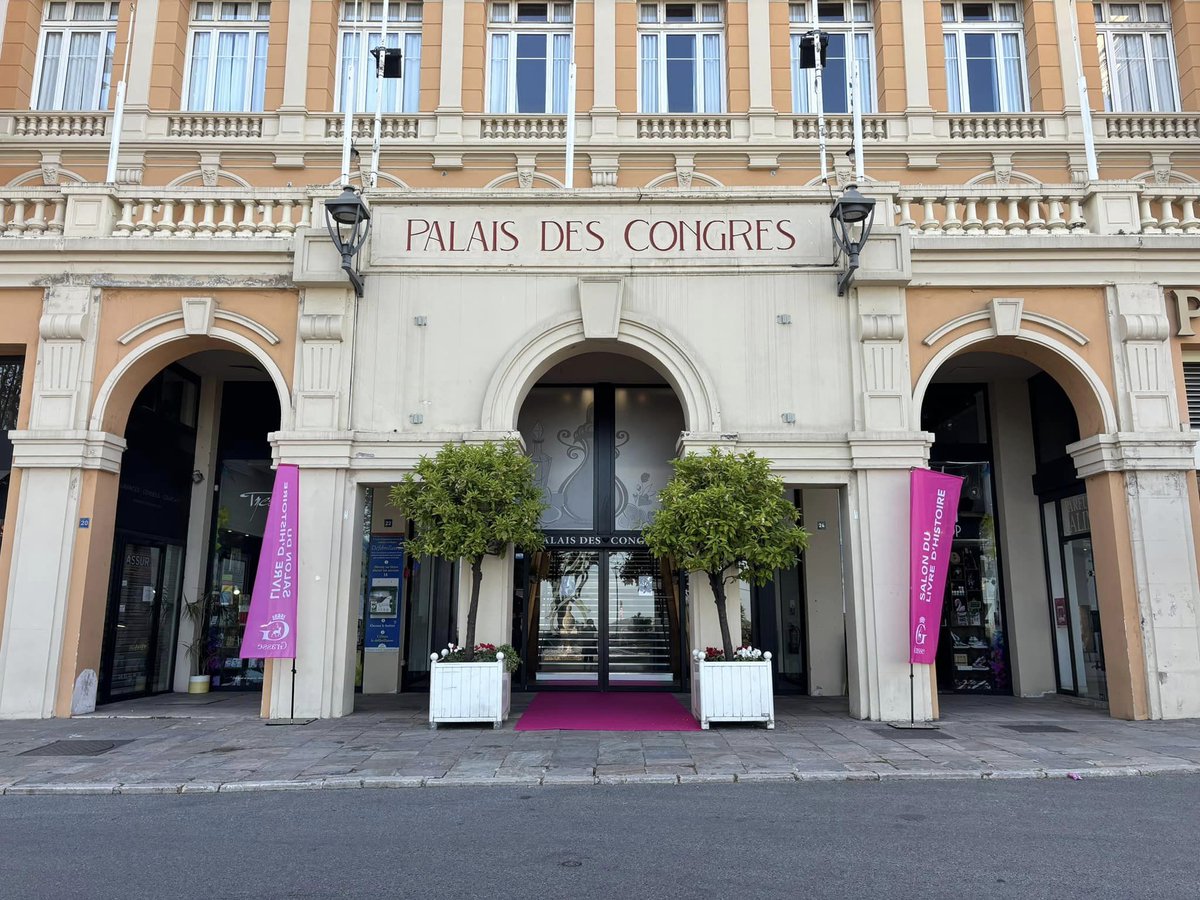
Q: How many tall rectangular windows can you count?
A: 8